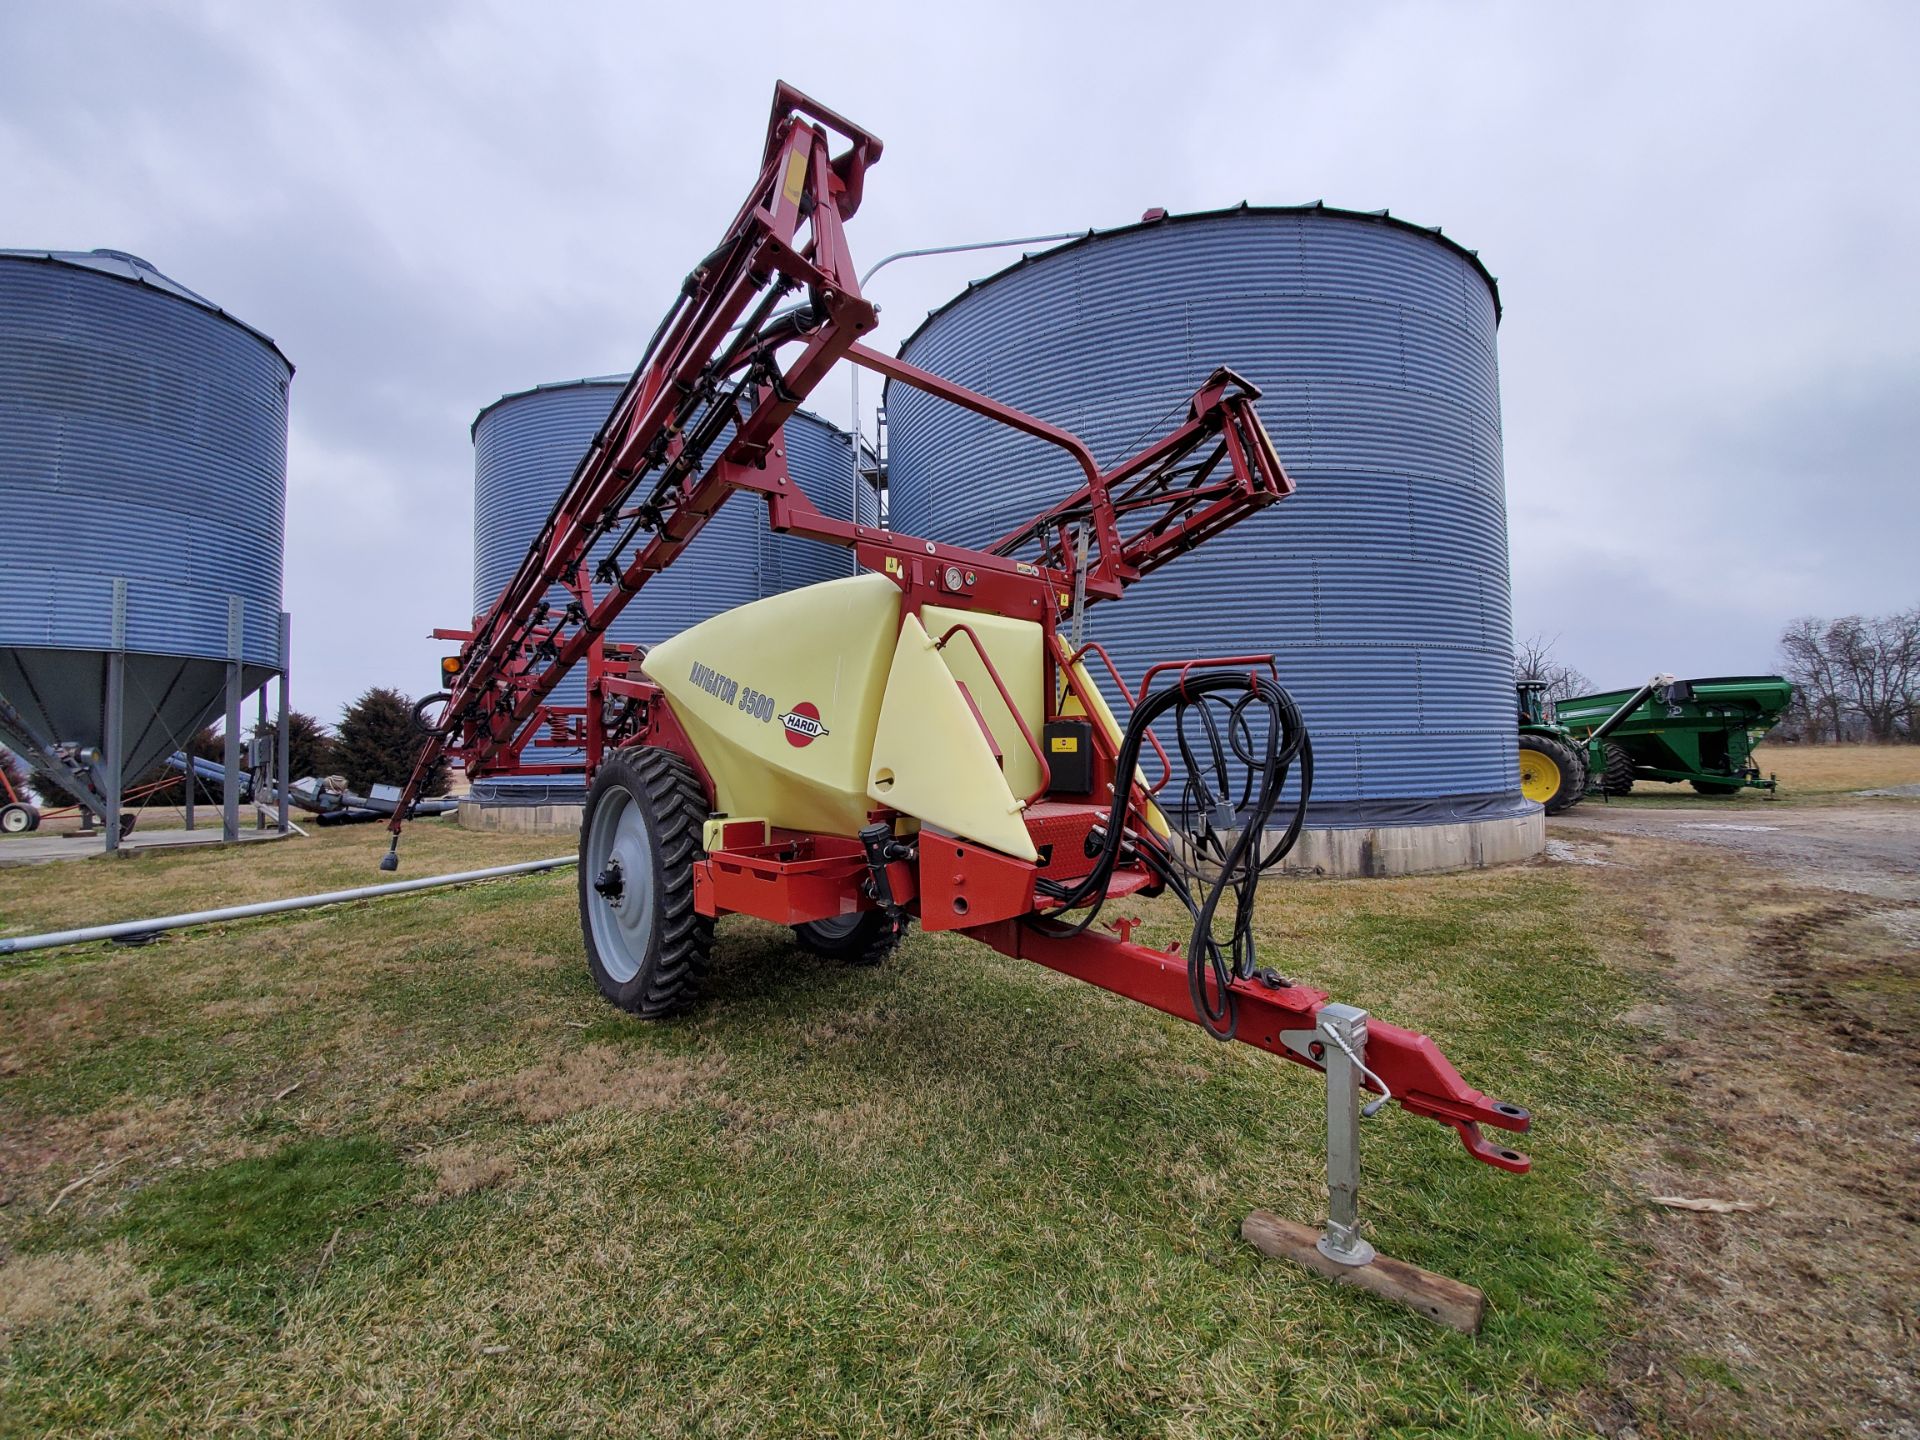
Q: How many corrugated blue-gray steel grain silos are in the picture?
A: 3